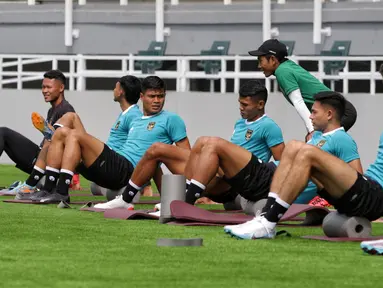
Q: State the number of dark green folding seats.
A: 4